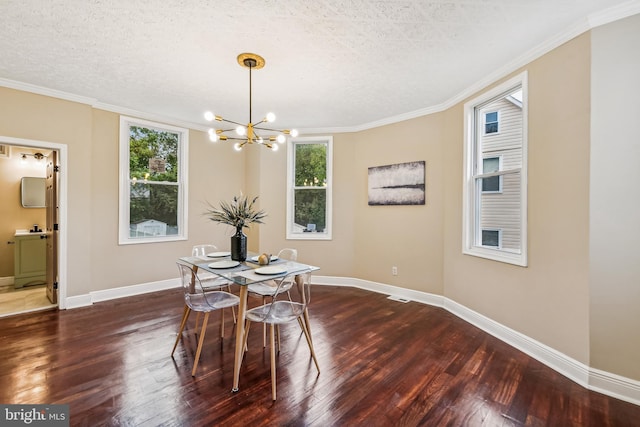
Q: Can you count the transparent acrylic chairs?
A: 4